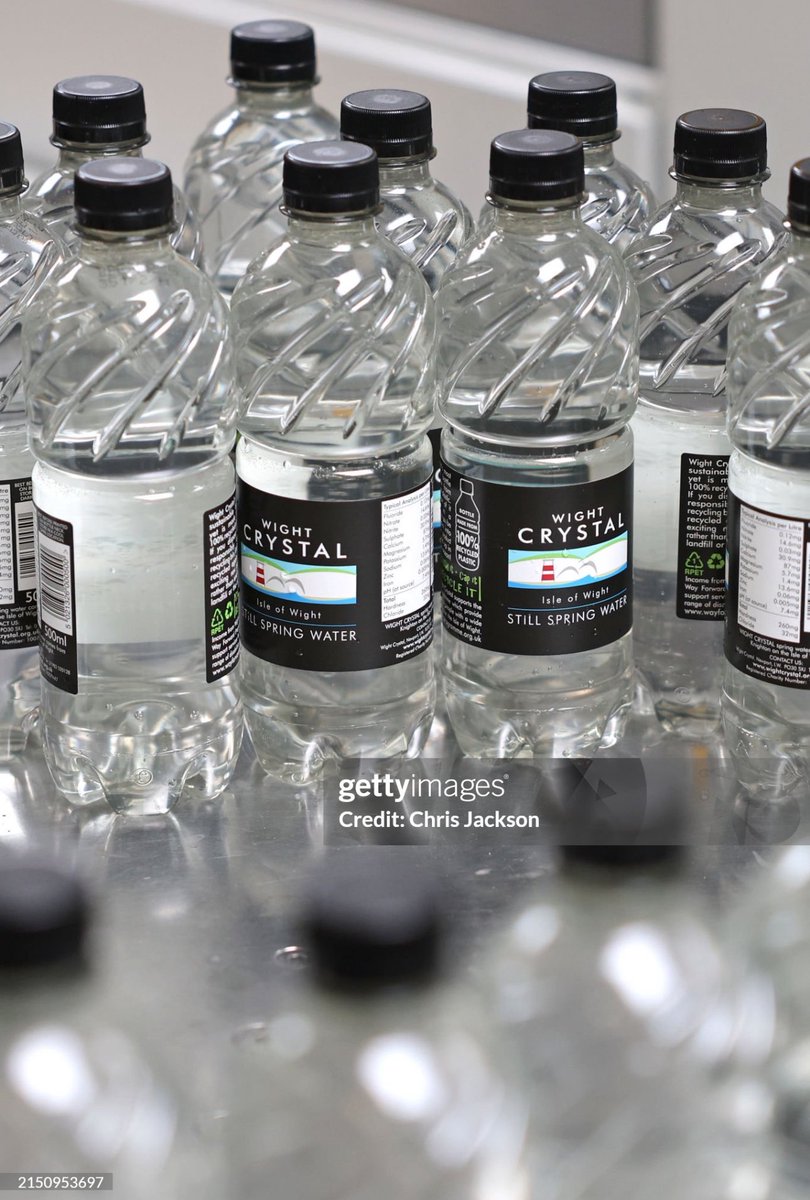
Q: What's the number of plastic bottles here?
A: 13